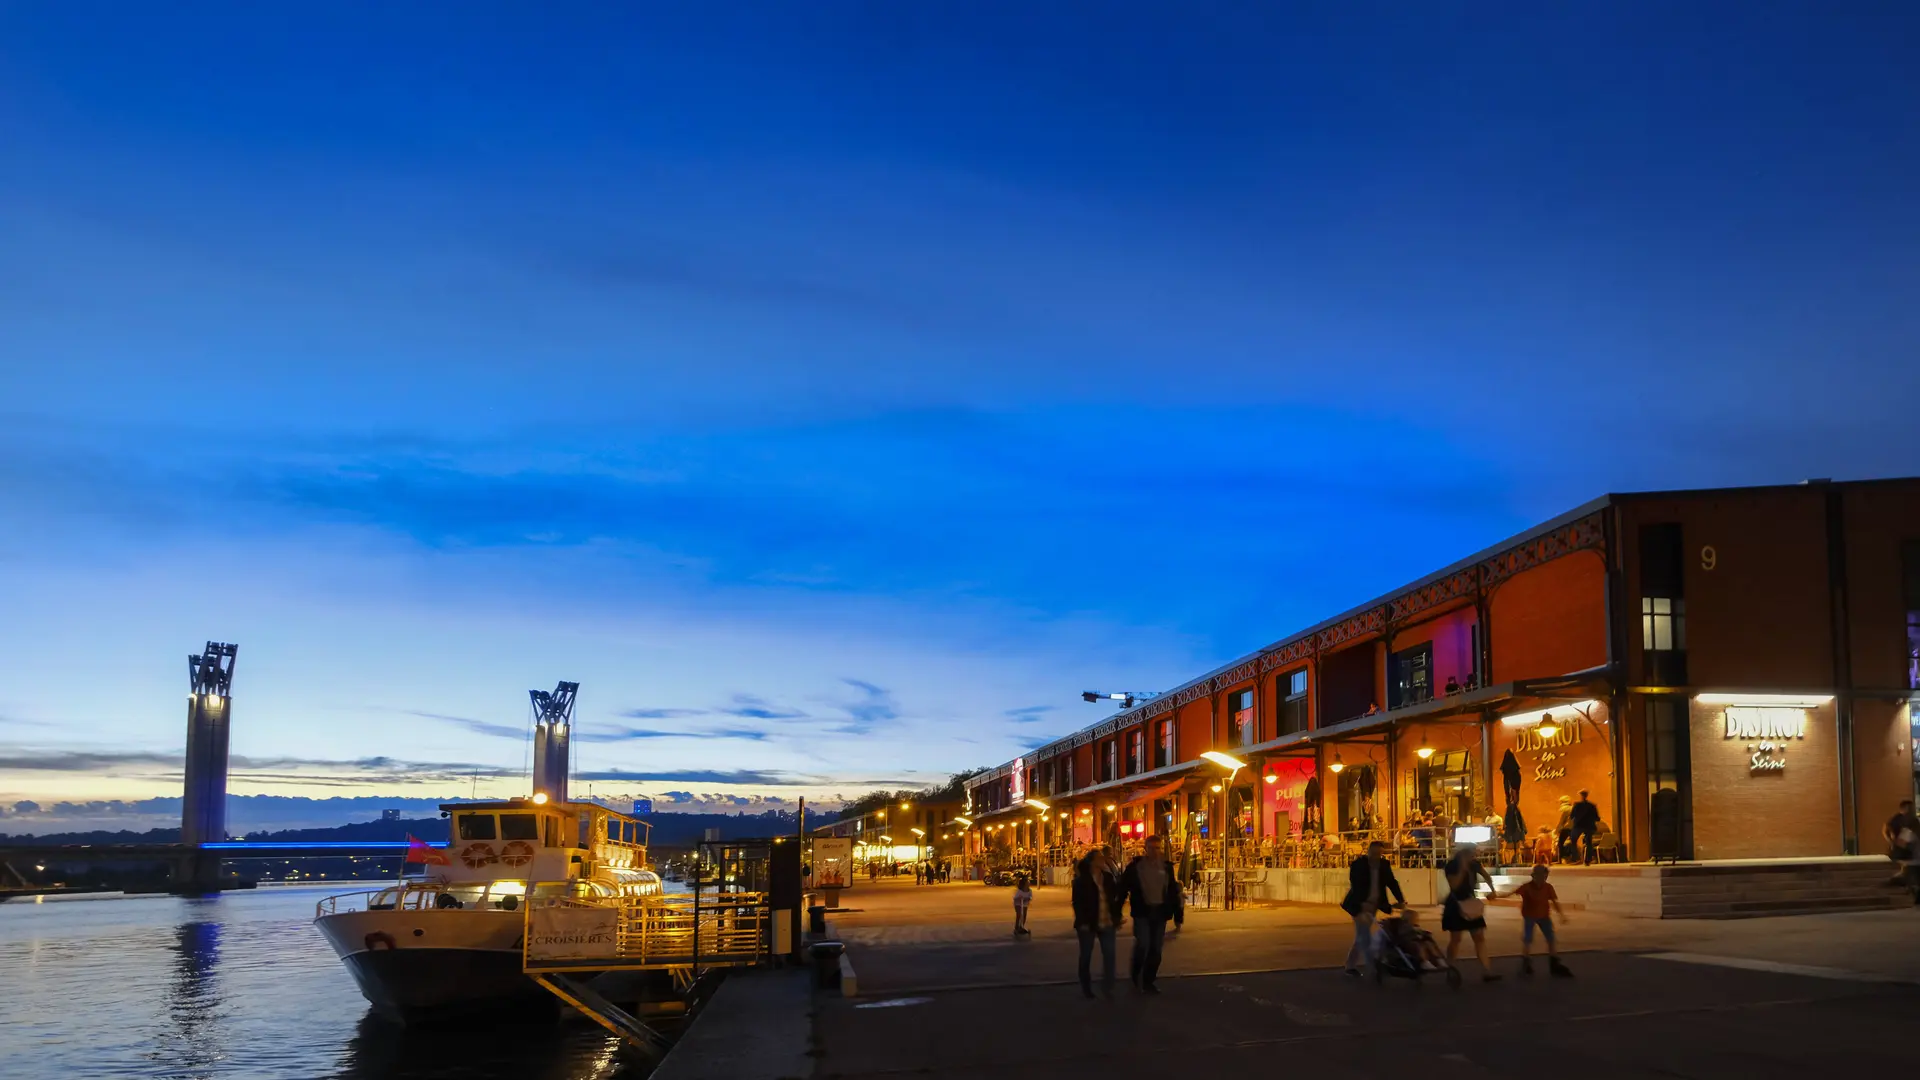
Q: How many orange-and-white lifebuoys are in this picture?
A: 2